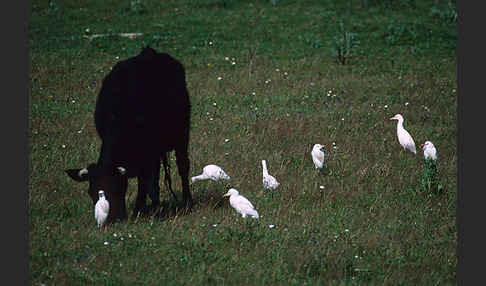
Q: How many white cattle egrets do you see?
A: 7